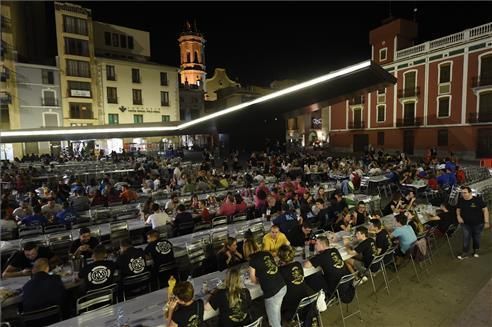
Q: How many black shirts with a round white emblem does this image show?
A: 3